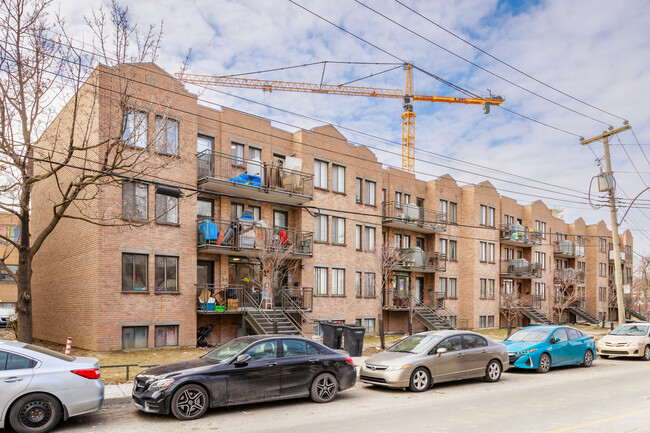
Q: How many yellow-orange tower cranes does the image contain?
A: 1